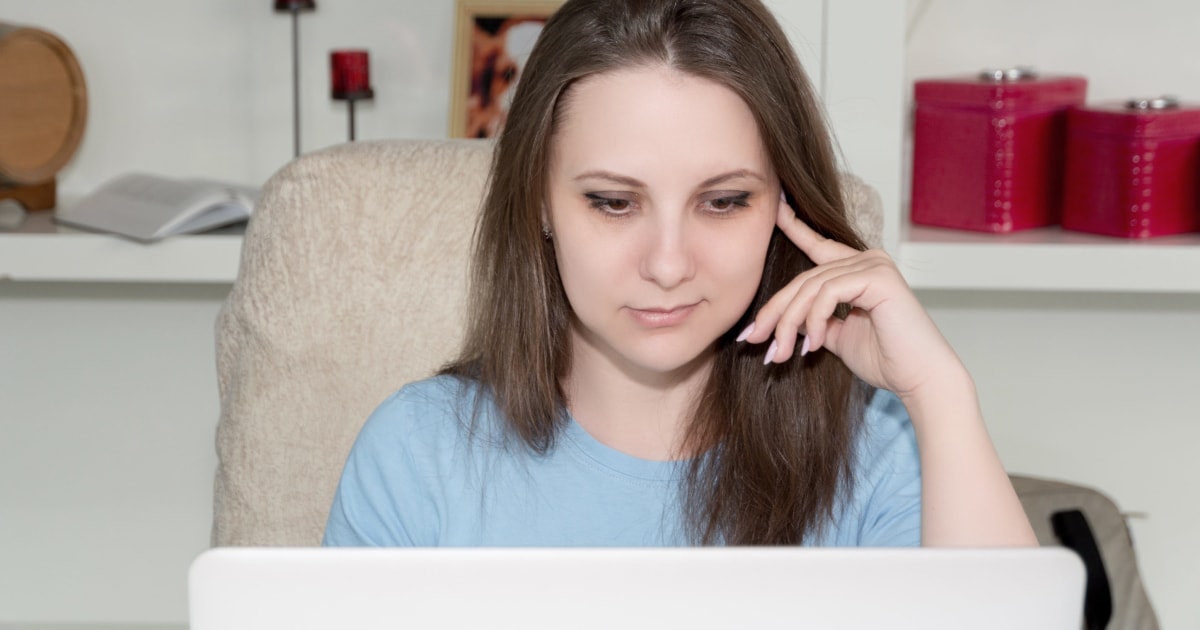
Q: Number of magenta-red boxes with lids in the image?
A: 2